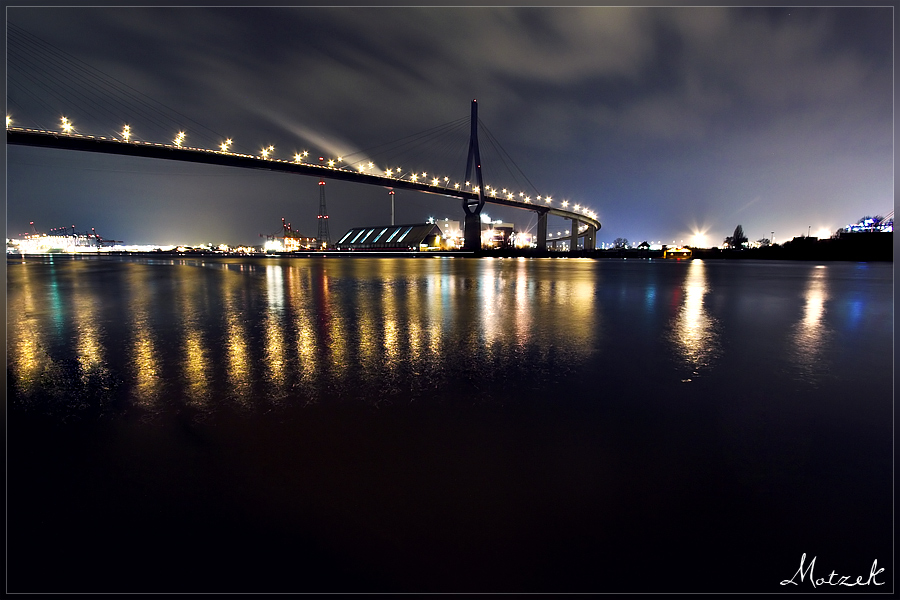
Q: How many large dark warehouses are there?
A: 1